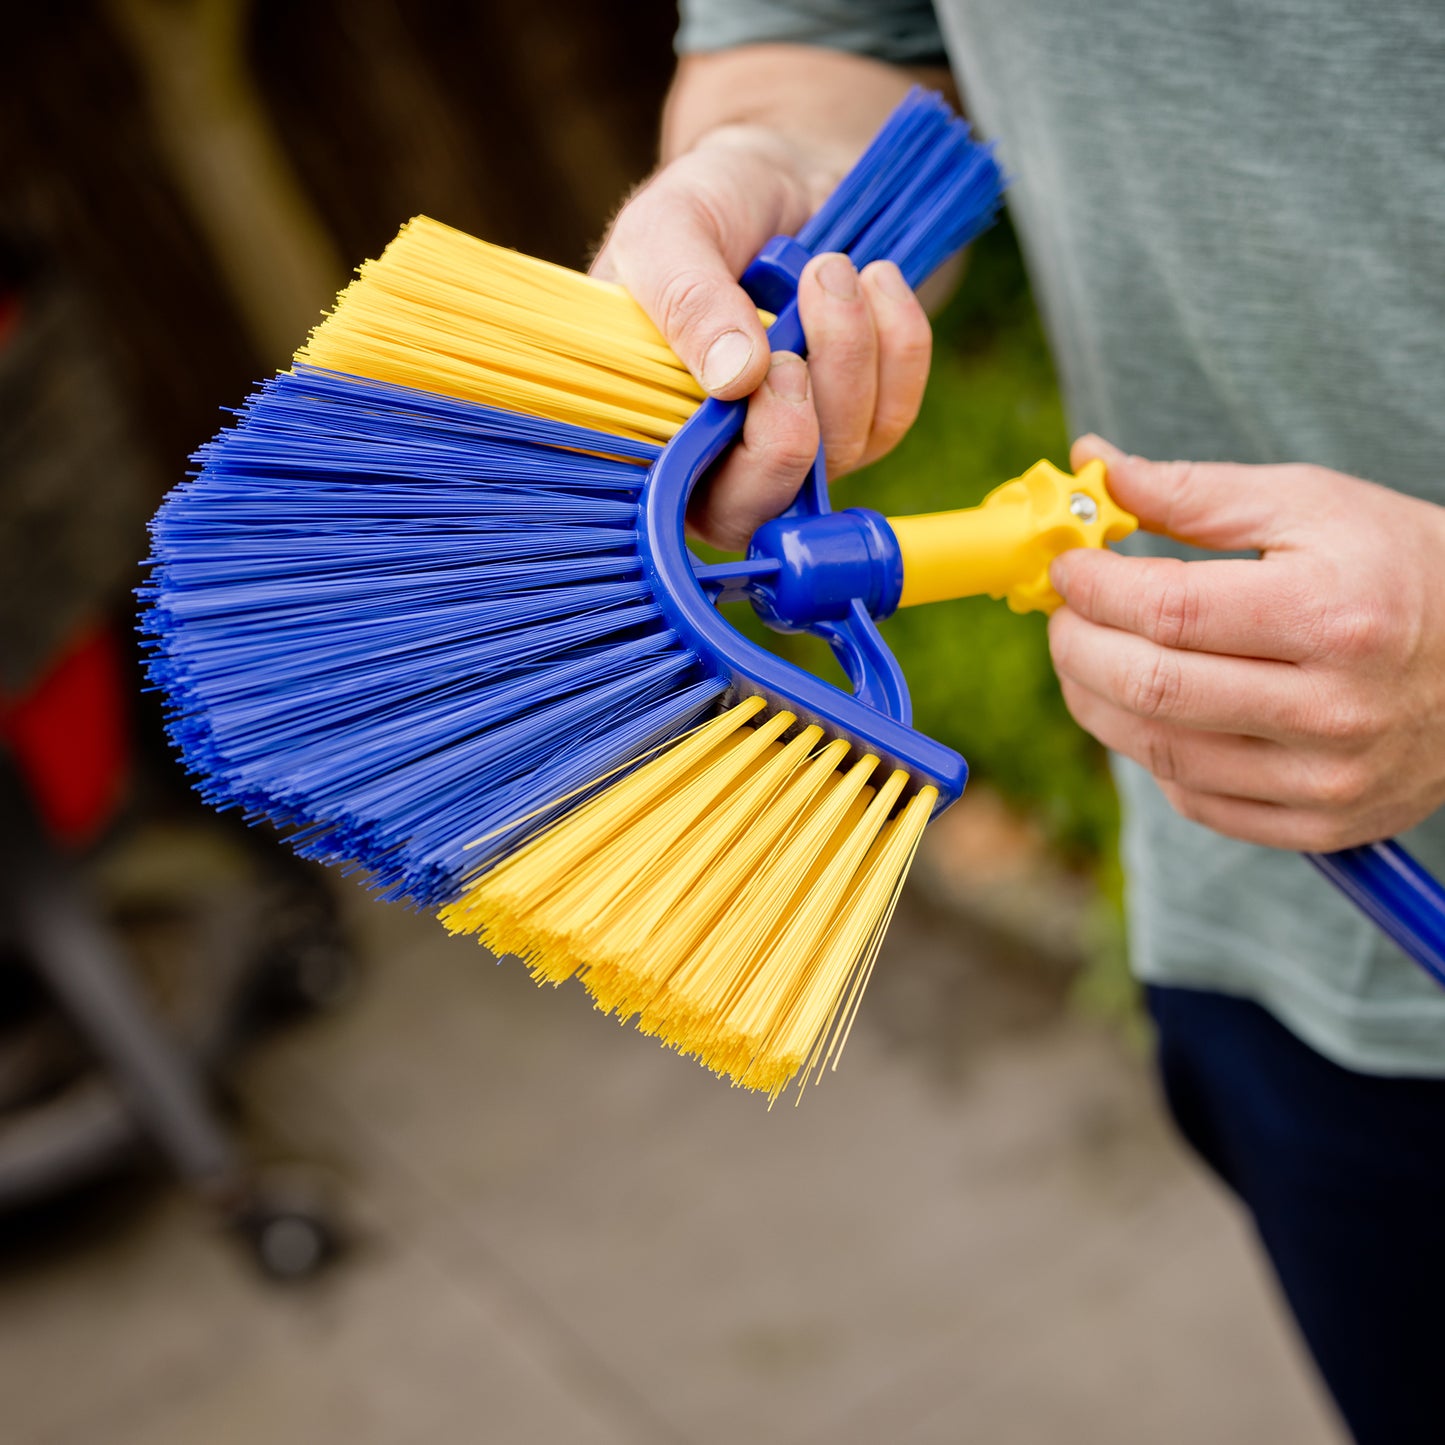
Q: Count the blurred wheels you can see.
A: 2